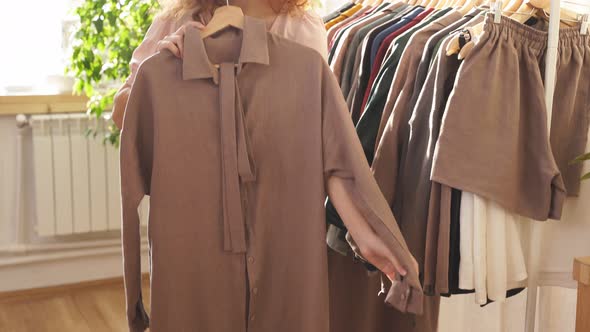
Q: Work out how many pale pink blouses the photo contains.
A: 1